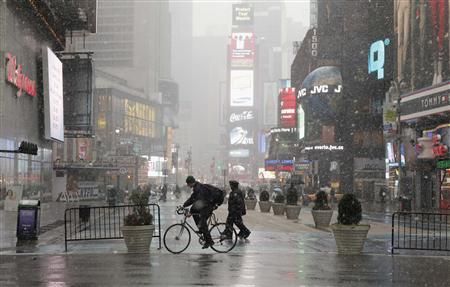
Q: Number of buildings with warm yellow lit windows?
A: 1